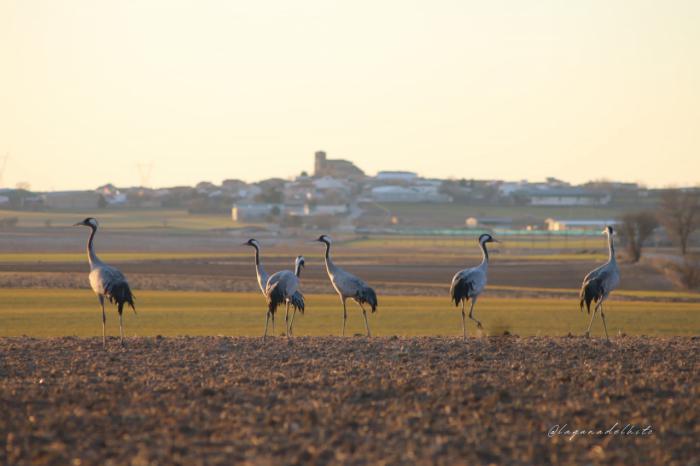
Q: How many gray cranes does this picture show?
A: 6